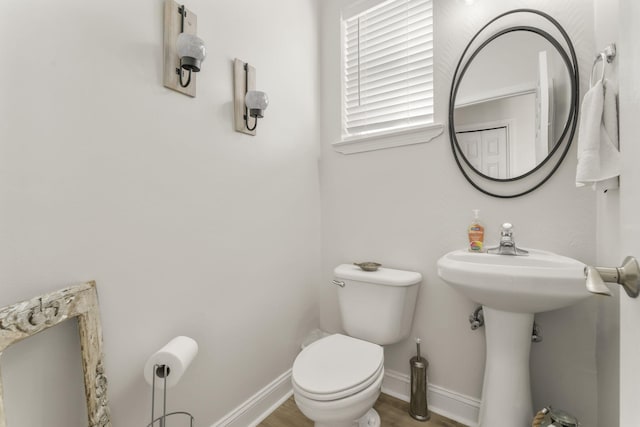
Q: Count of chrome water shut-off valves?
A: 2